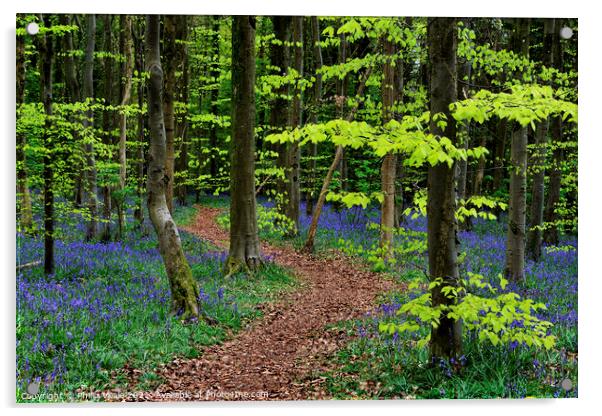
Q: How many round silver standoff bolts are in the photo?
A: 4